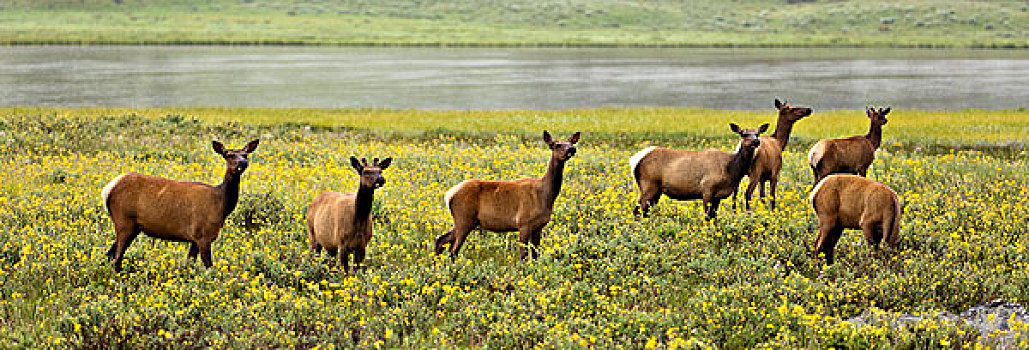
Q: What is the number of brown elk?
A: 7